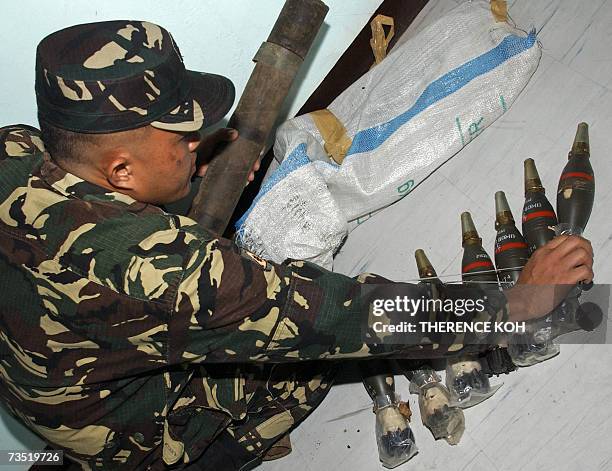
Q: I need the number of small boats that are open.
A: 0